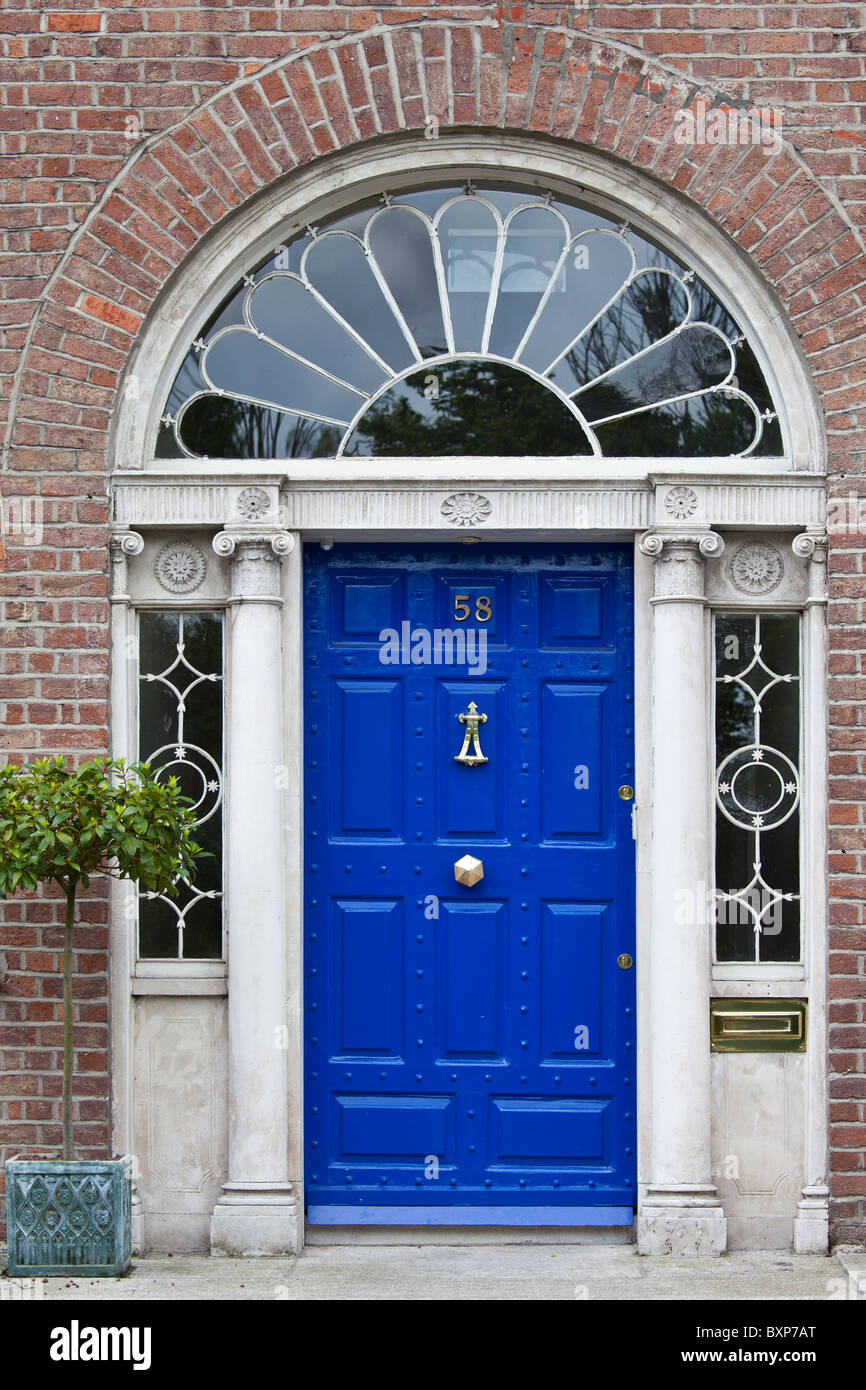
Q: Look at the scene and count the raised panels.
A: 11